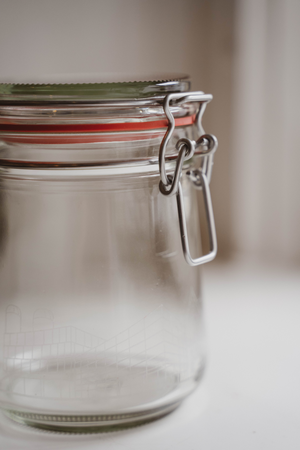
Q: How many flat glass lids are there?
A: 1